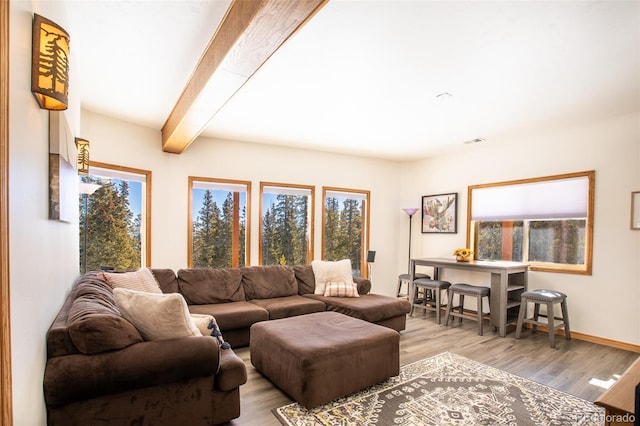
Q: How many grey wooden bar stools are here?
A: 4